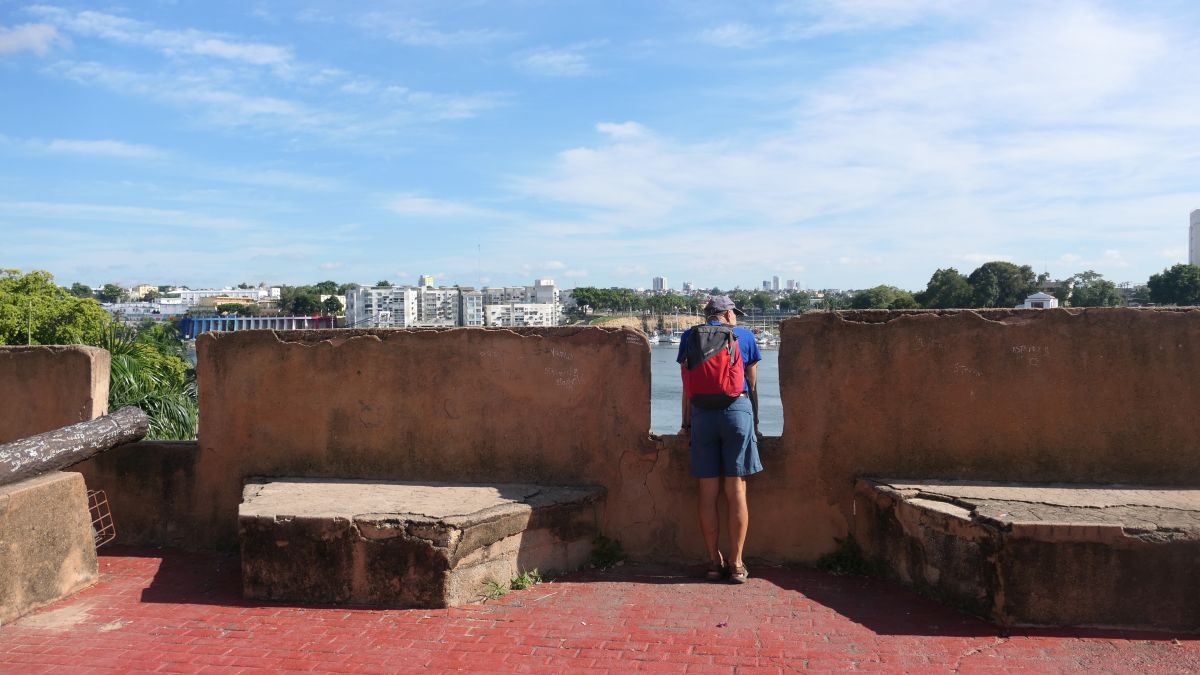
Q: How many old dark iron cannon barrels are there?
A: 1